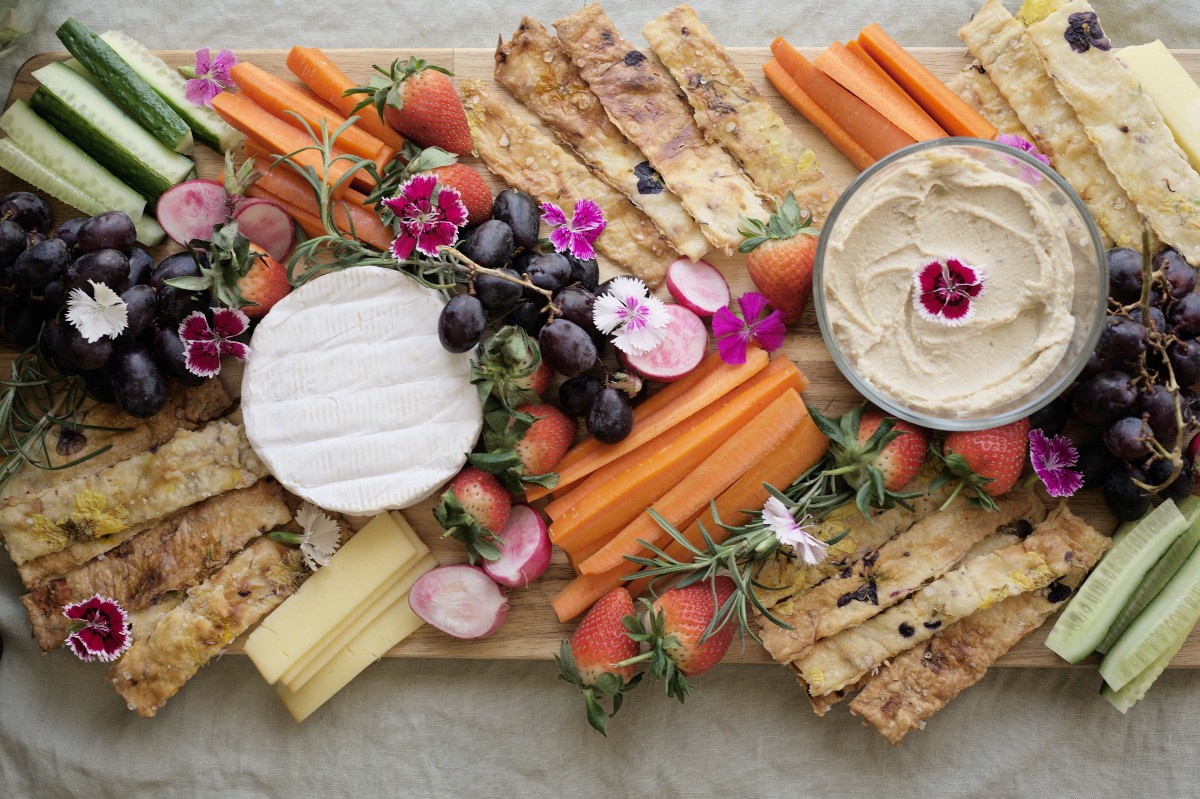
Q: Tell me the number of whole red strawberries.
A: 11